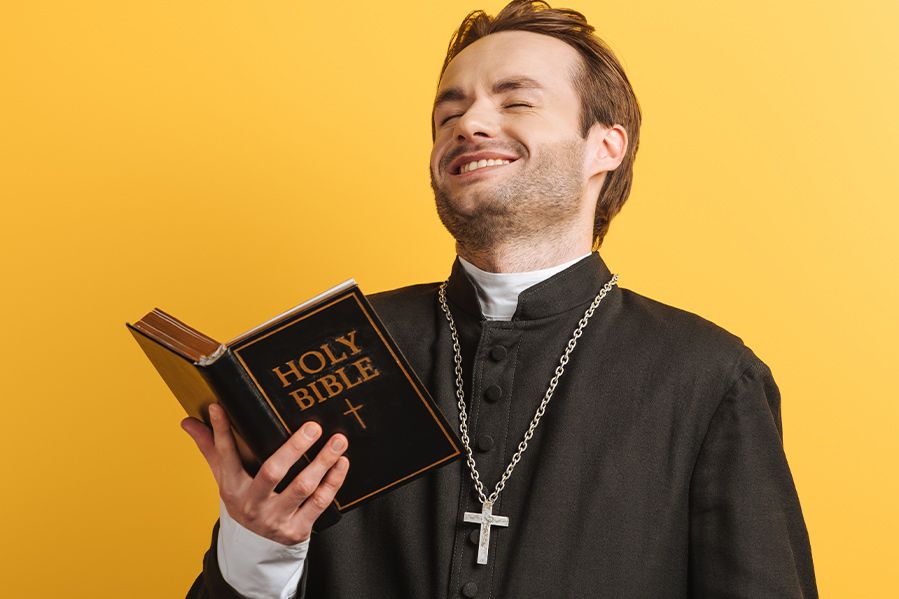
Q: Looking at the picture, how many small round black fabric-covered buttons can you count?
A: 6